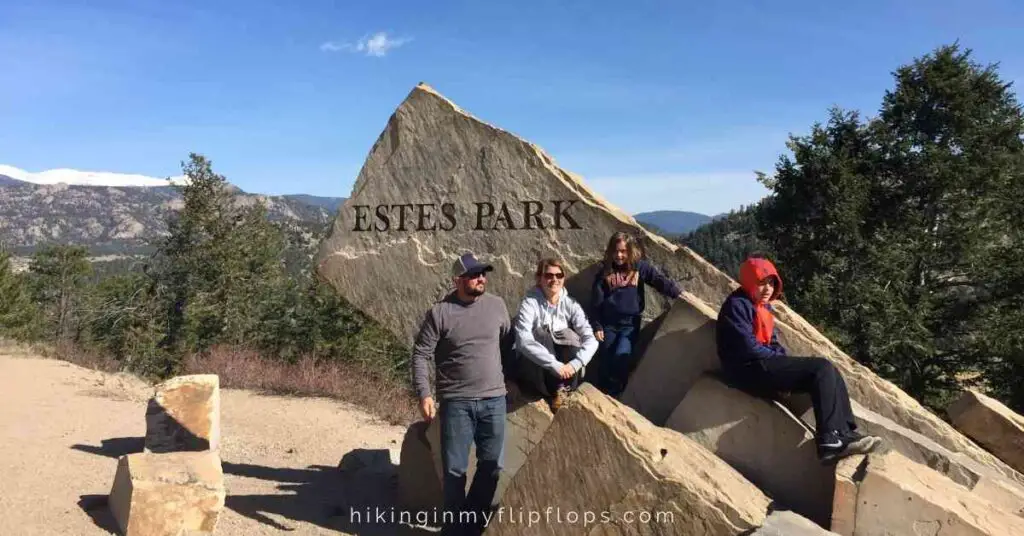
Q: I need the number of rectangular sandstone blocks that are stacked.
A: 2